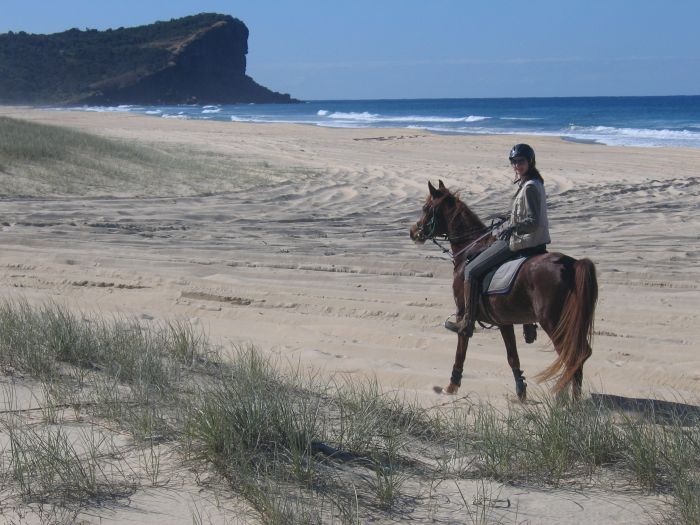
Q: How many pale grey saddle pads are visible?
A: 1